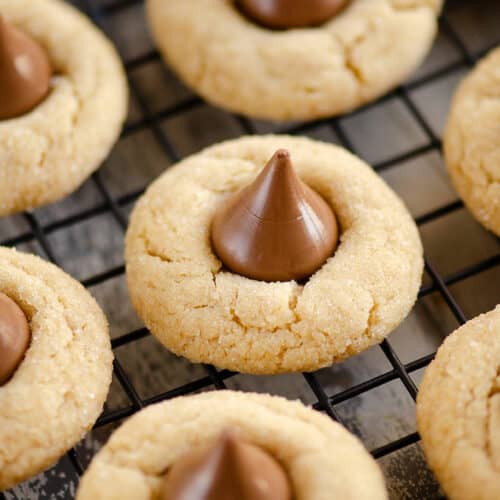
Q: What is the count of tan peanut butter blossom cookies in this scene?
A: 7